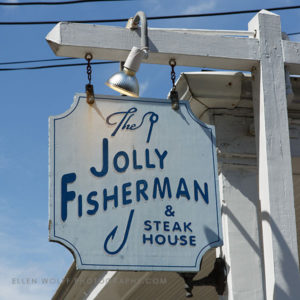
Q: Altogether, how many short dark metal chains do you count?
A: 2